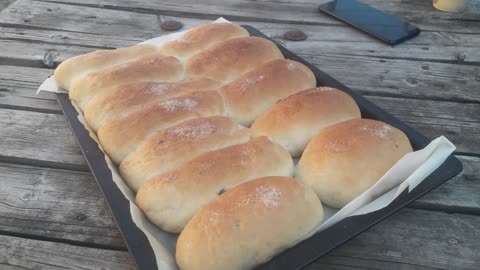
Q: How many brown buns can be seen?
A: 12